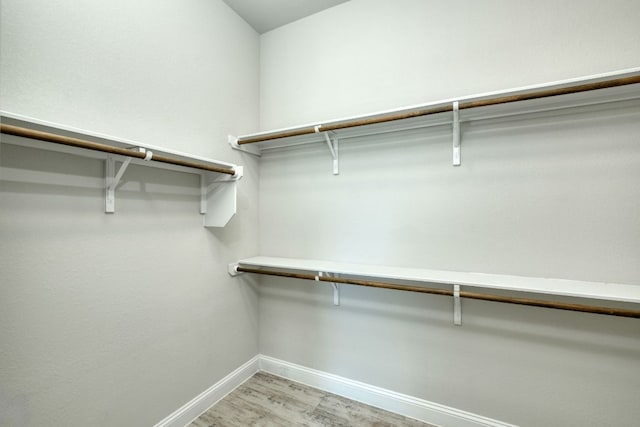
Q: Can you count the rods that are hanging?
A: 3